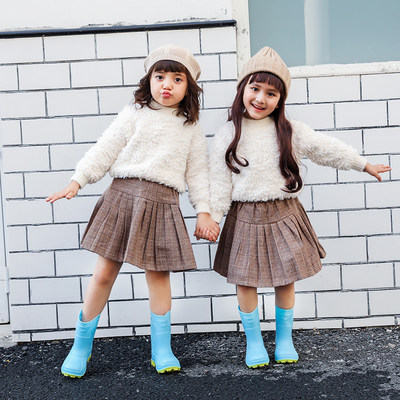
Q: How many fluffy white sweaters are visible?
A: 2